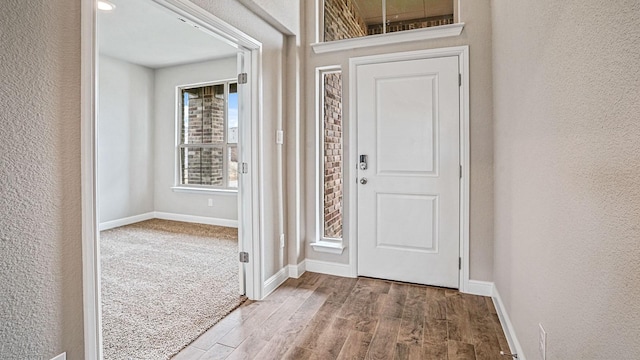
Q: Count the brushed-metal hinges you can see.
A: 6